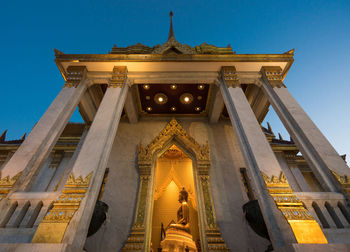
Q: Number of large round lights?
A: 2